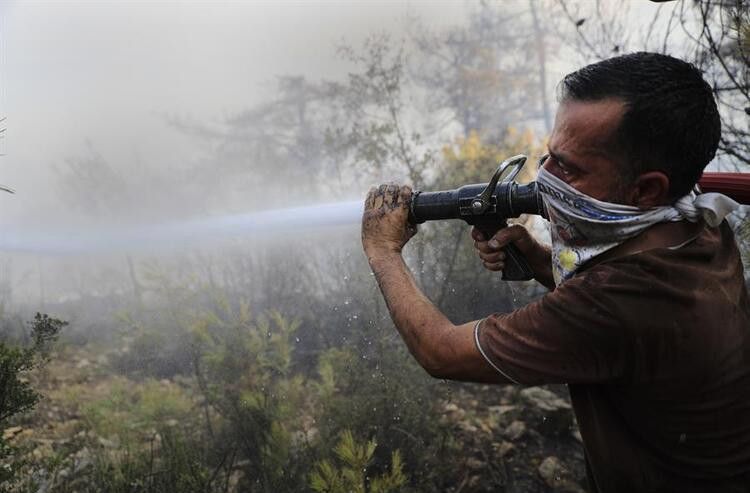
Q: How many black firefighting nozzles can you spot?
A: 1